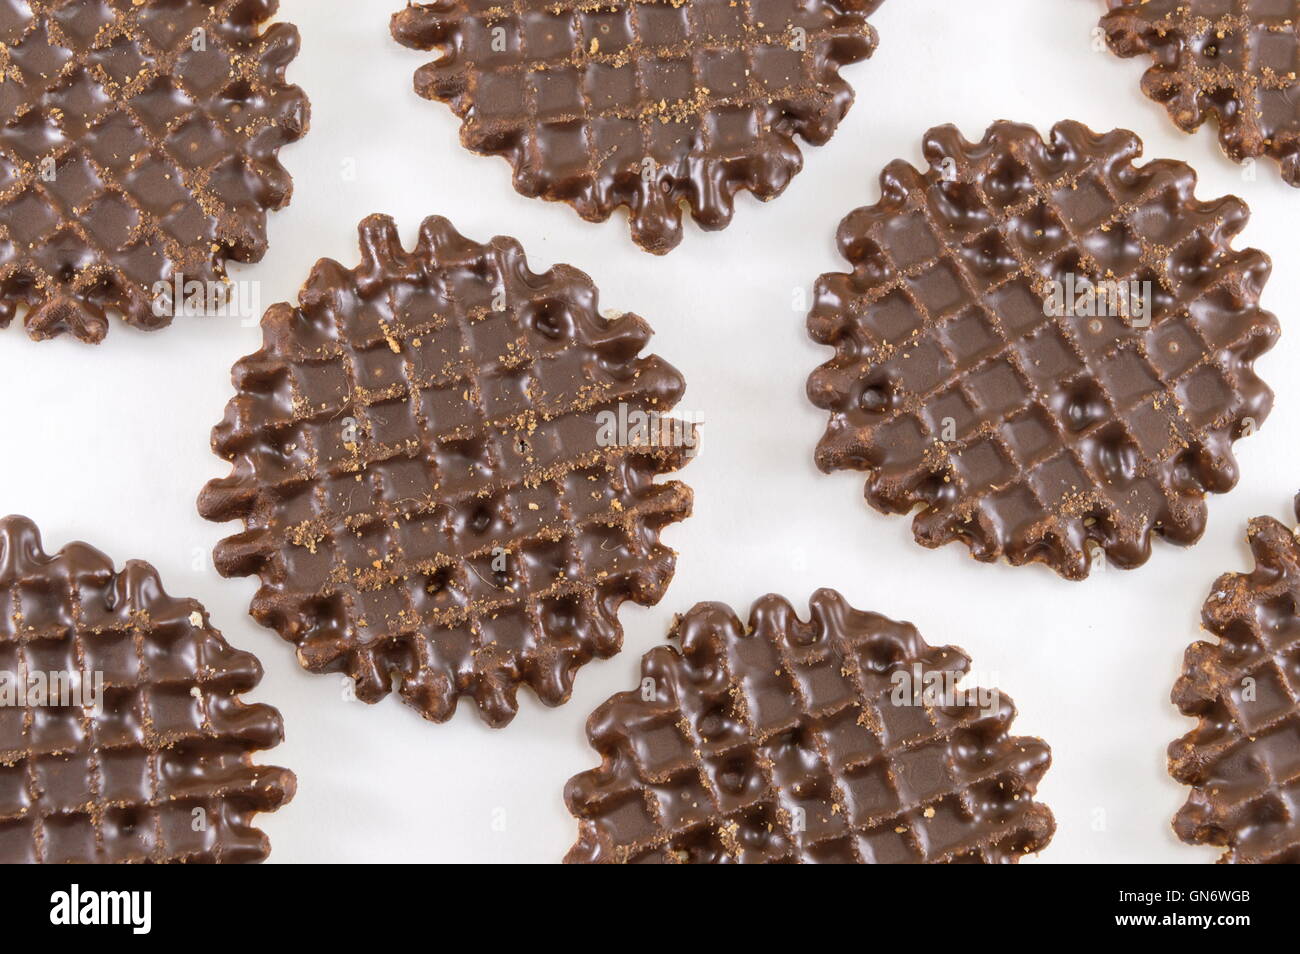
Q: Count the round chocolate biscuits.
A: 8